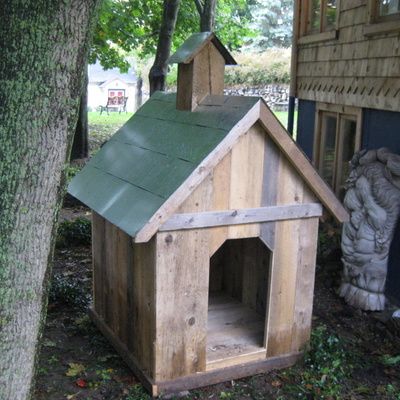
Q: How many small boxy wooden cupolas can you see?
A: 1